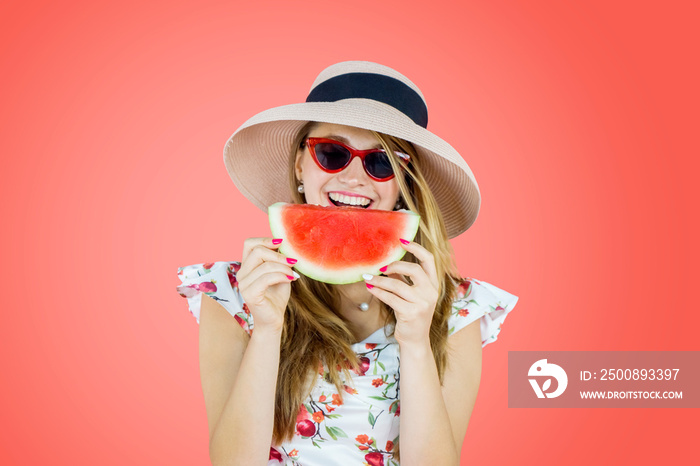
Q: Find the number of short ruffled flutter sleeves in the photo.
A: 2